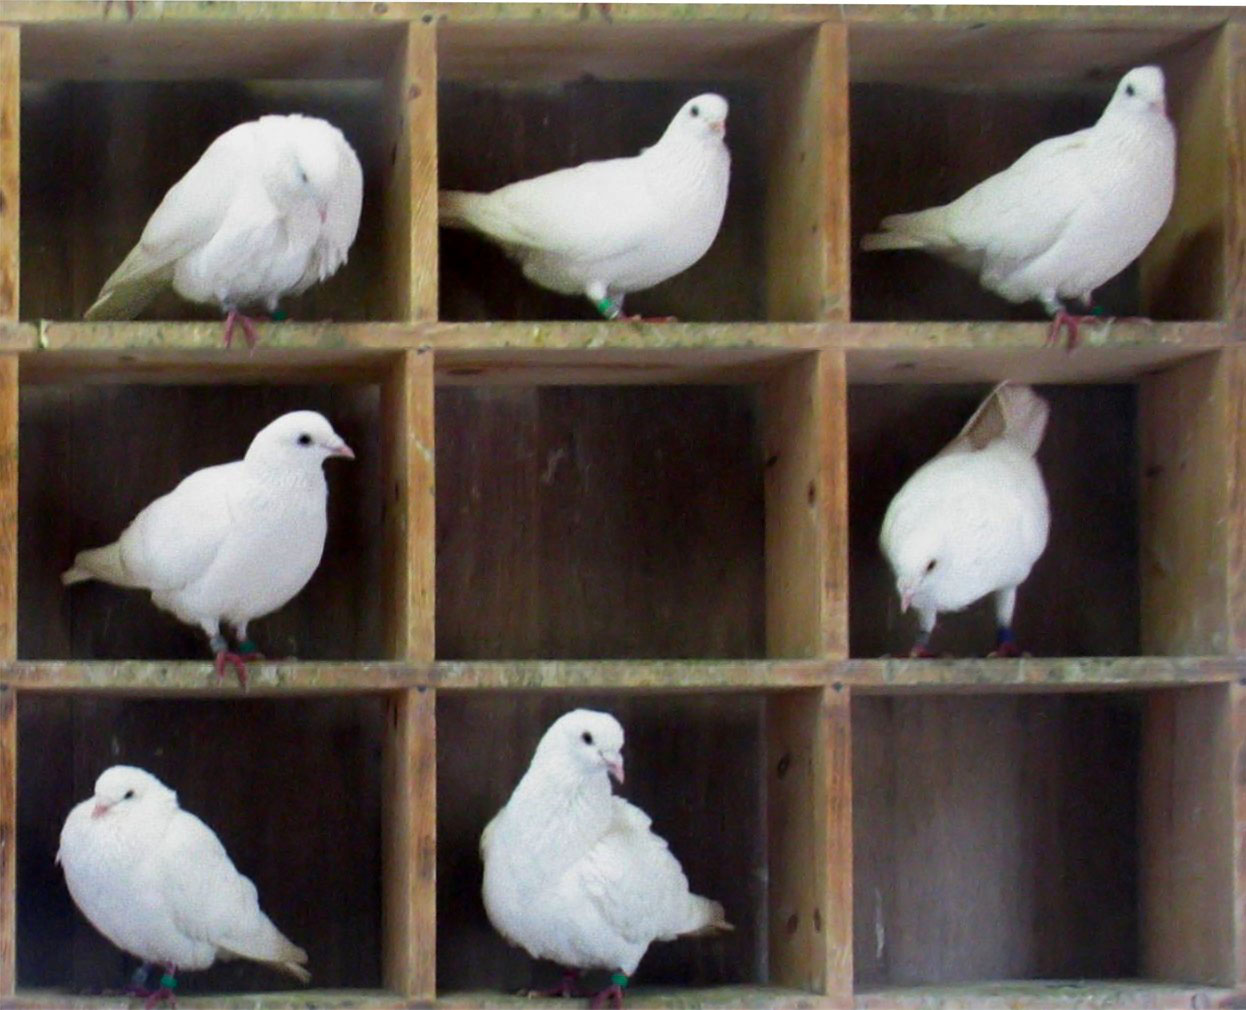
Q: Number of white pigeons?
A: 7